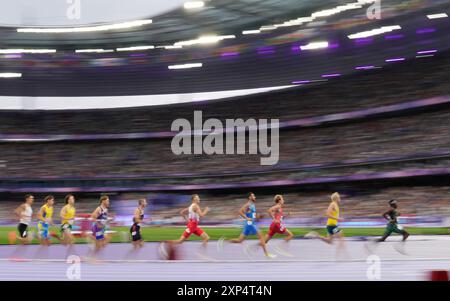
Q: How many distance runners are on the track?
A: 10